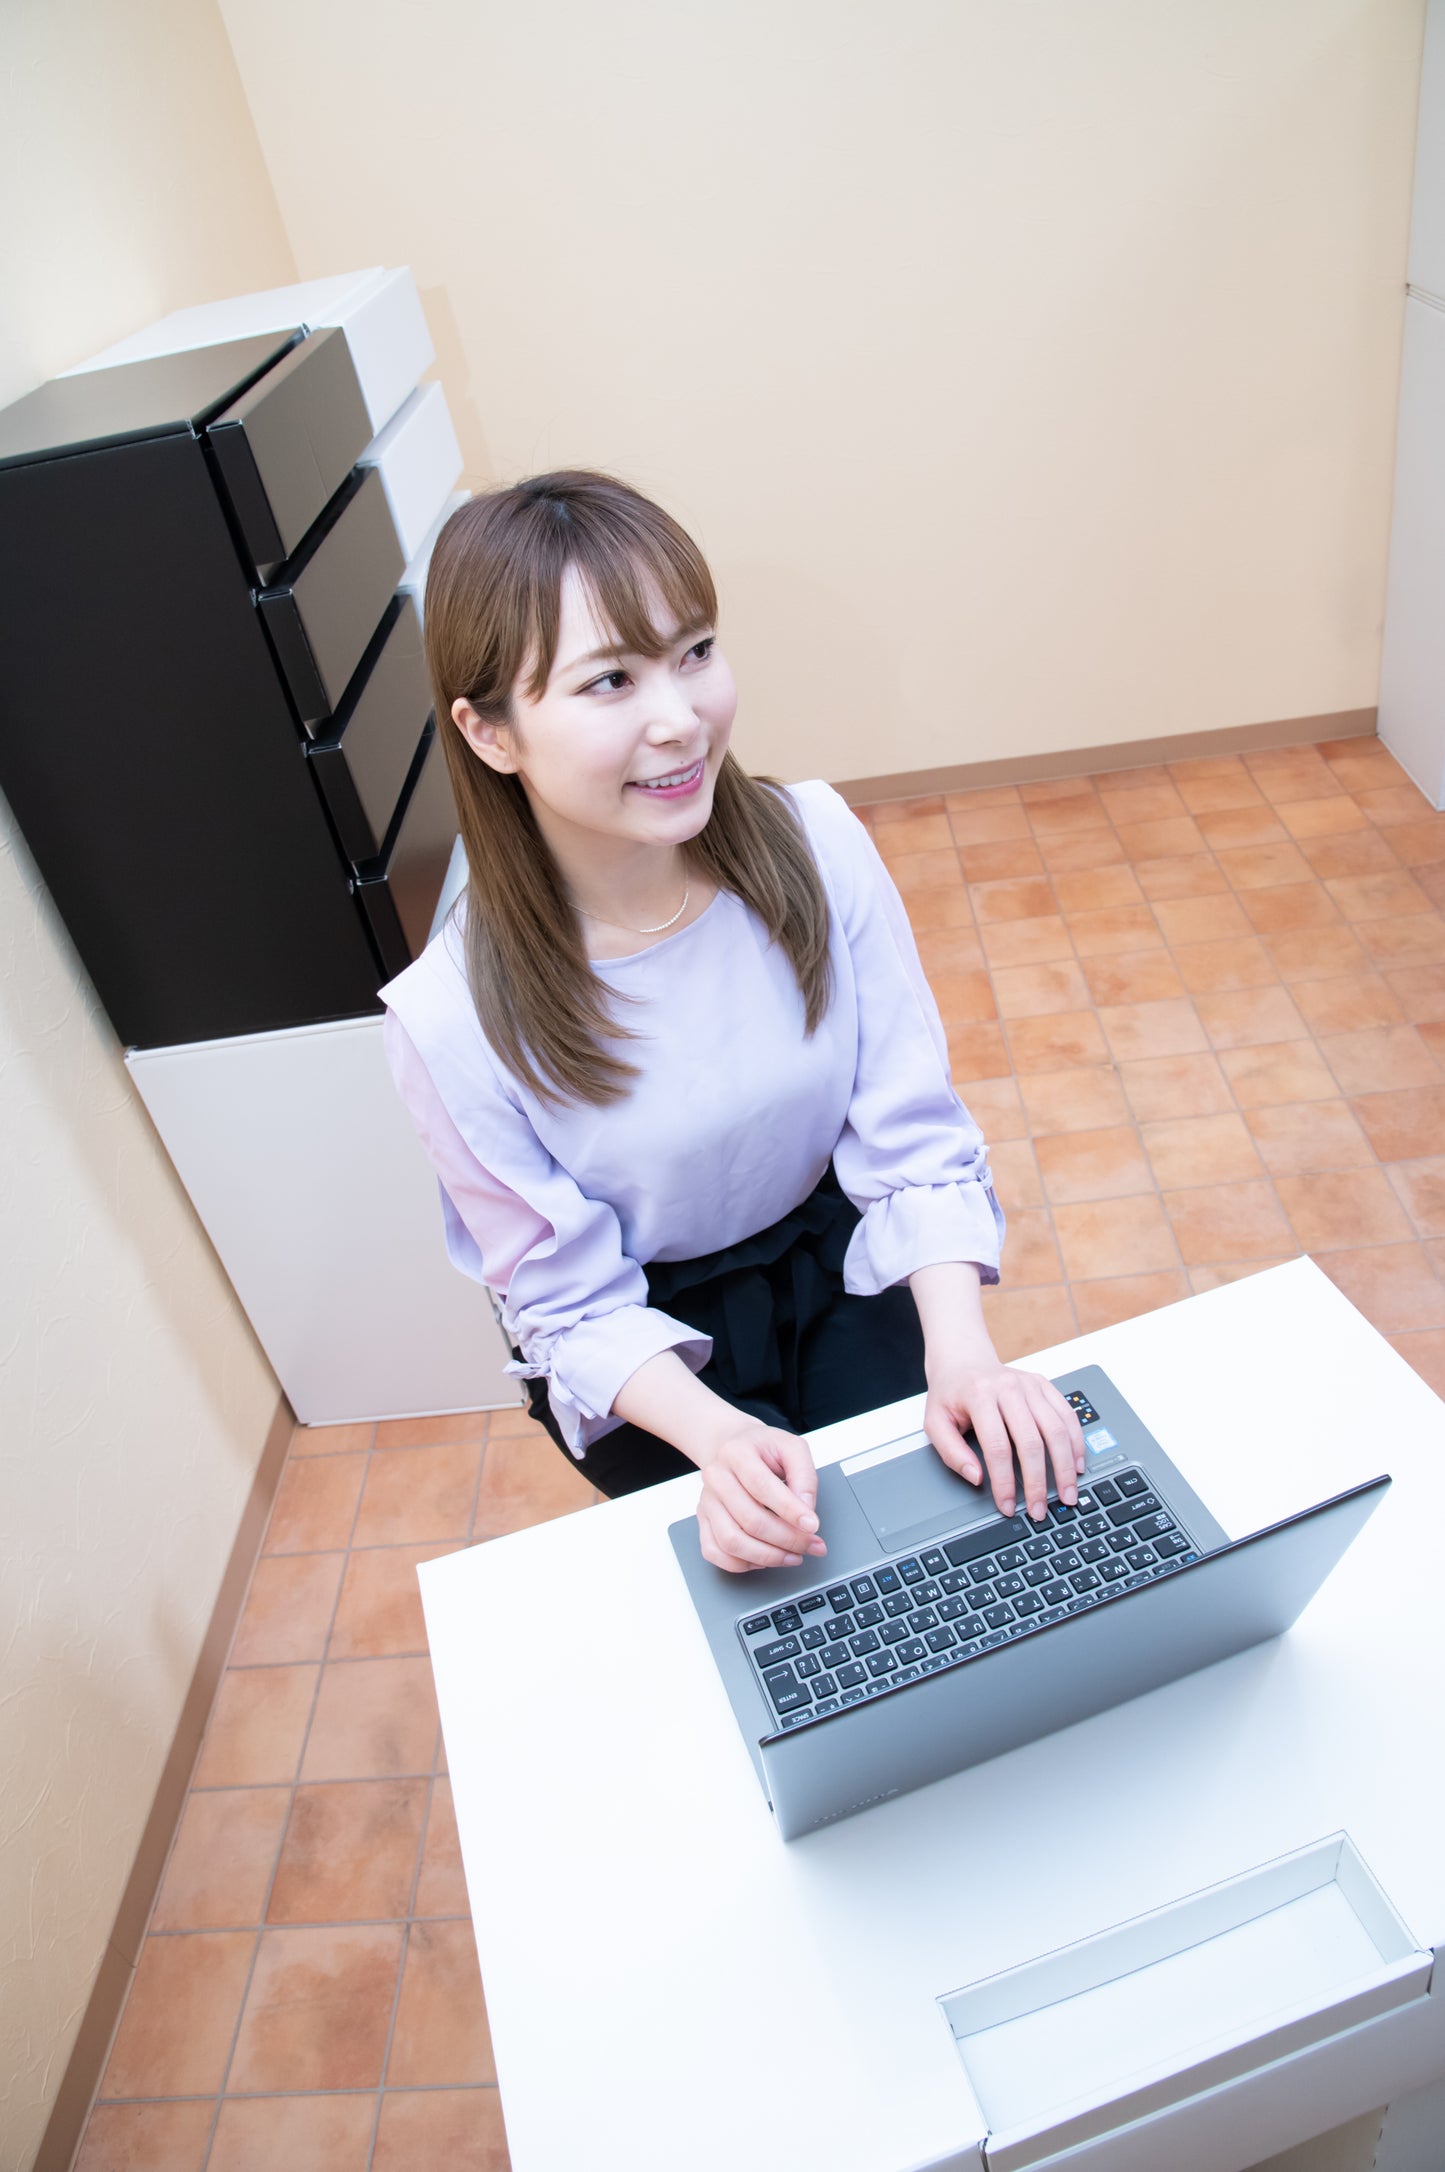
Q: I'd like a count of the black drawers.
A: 4